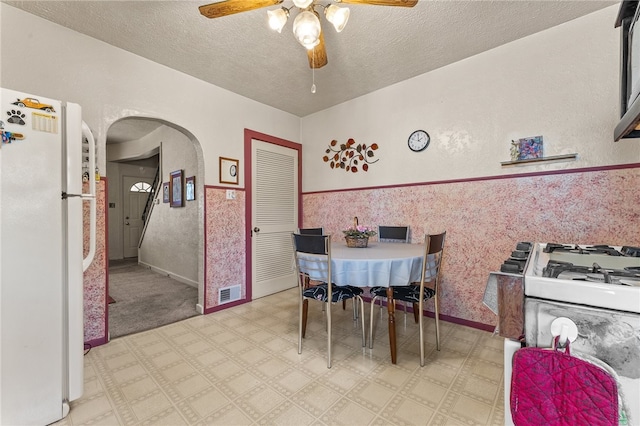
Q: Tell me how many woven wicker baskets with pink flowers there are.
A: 1